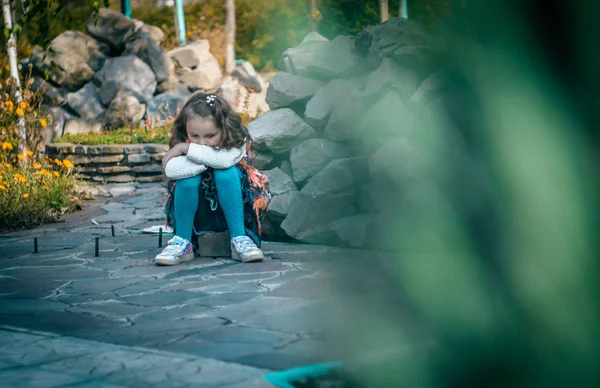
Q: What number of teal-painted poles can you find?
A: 3